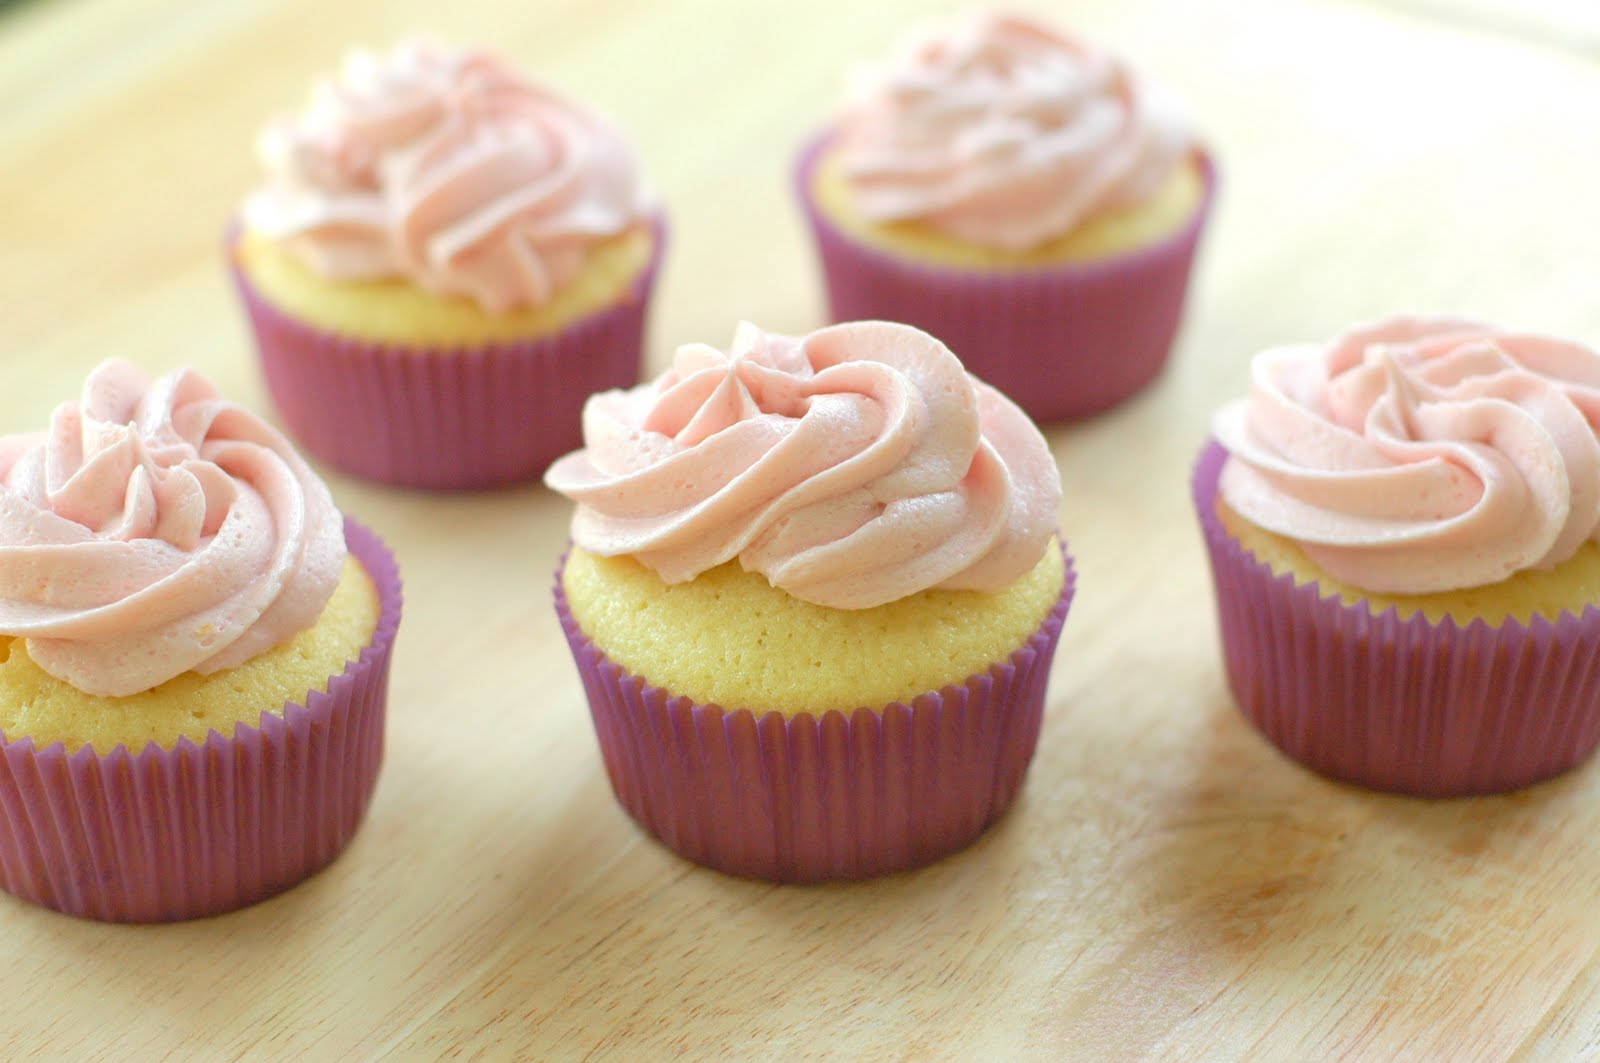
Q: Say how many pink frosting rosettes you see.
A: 5